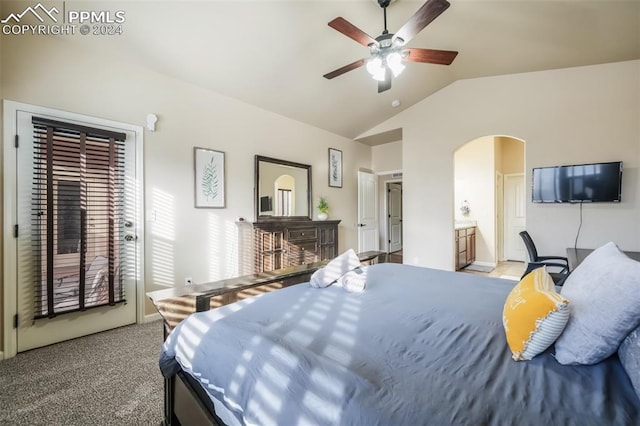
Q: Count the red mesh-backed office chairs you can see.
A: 0